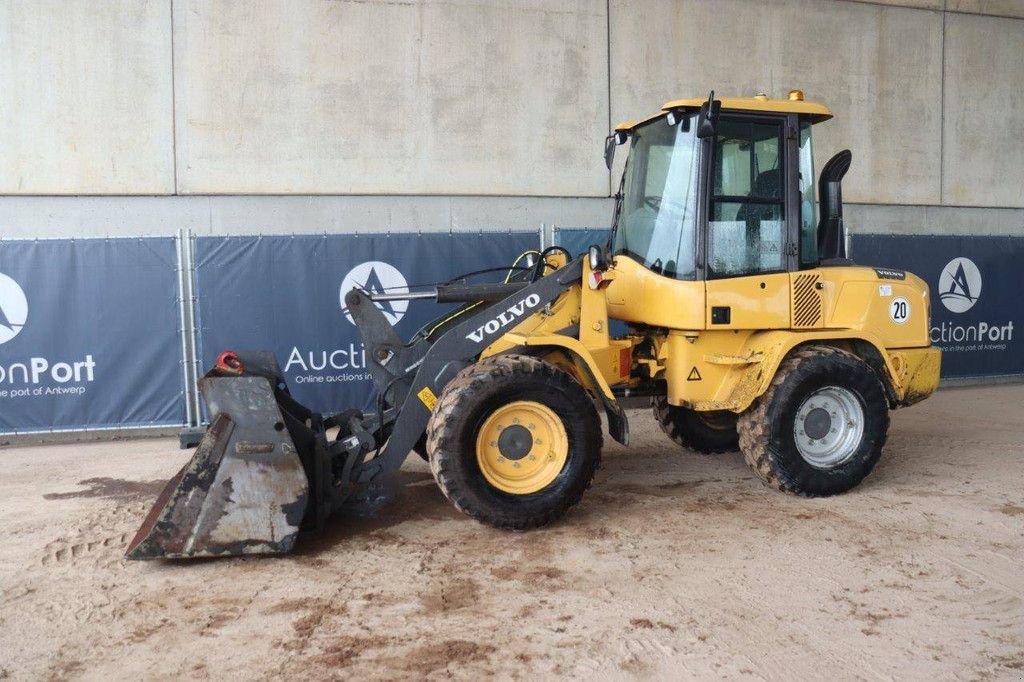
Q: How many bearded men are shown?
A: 0